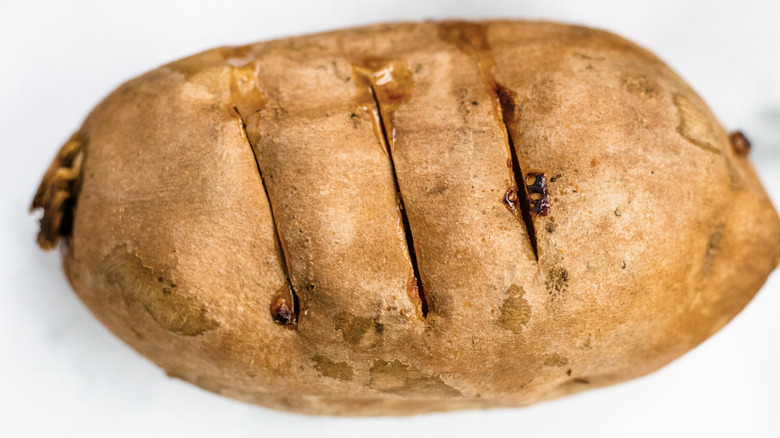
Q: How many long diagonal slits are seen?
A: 3